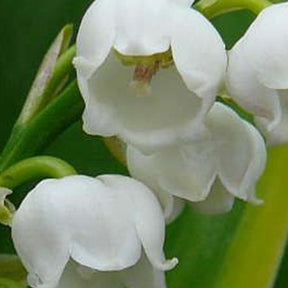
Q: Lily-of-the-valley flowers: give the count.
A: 4